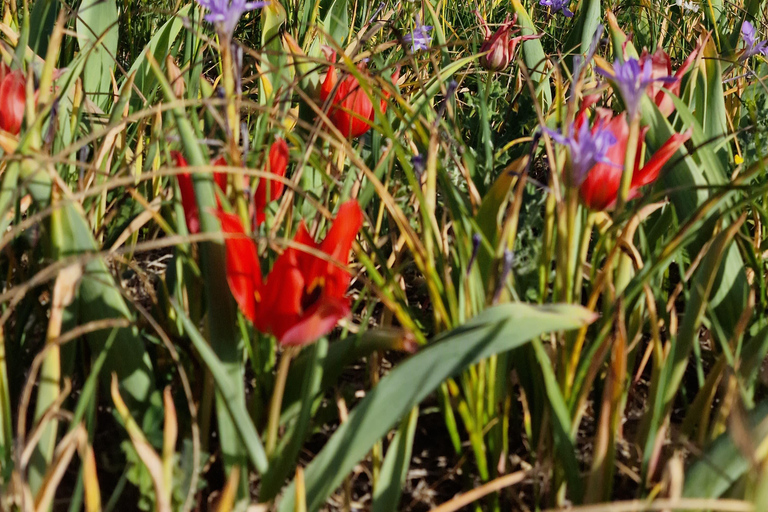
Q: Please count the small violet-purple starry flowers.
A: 6